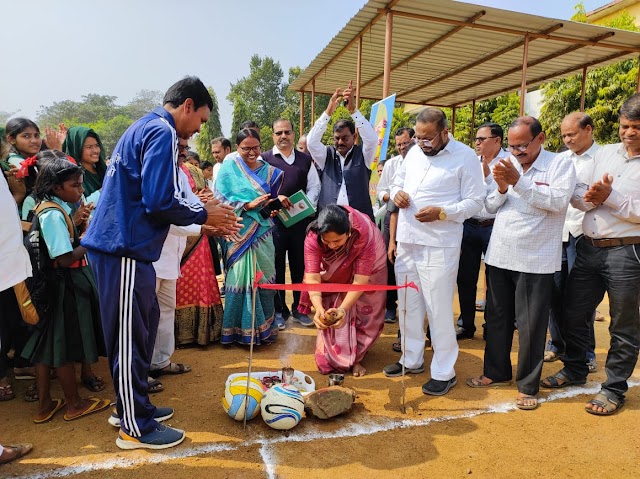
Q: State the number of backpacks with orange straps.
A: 1